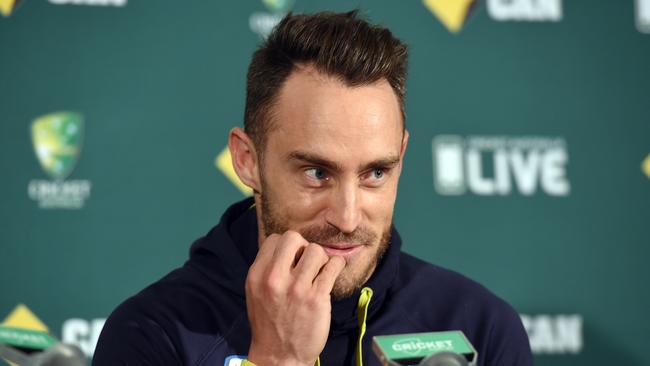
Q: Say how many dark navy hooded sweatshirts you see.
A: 1